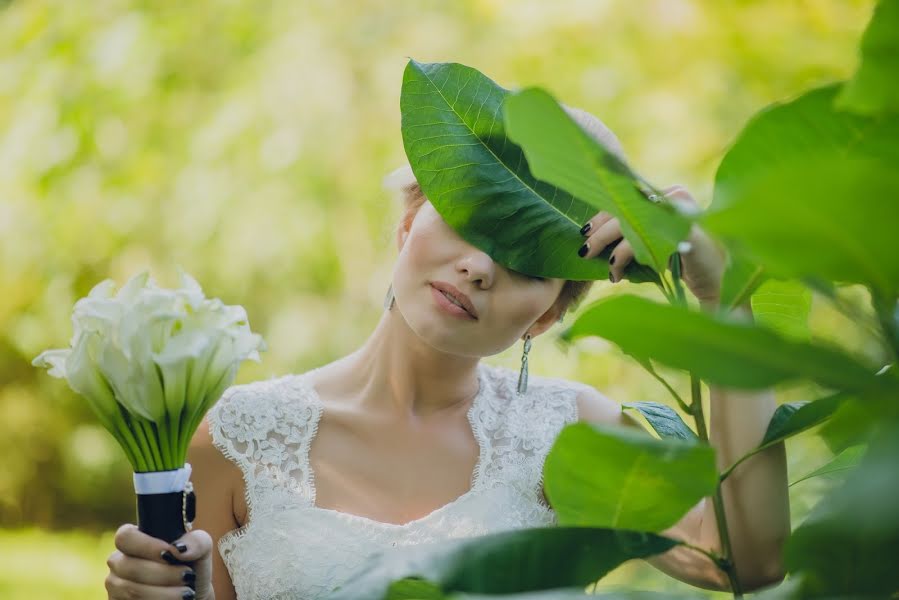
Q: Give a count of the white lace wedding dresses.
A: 1